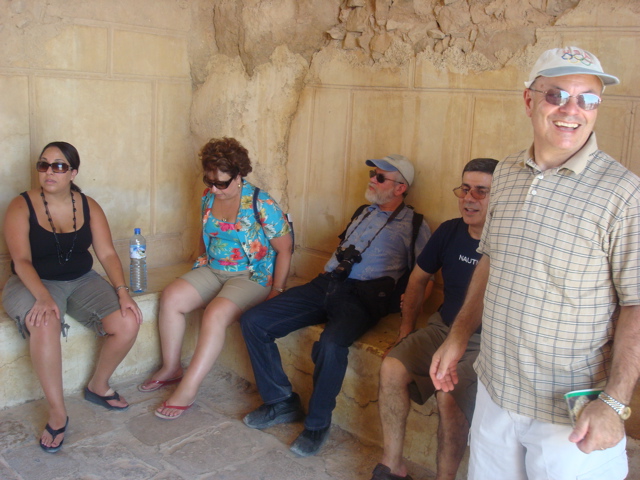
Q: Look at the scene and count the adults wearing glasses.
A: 5